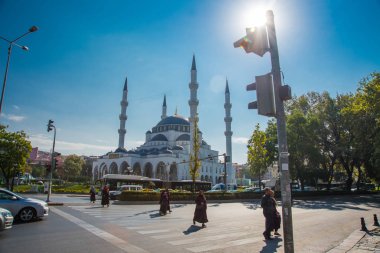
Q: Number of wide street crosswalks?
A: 1